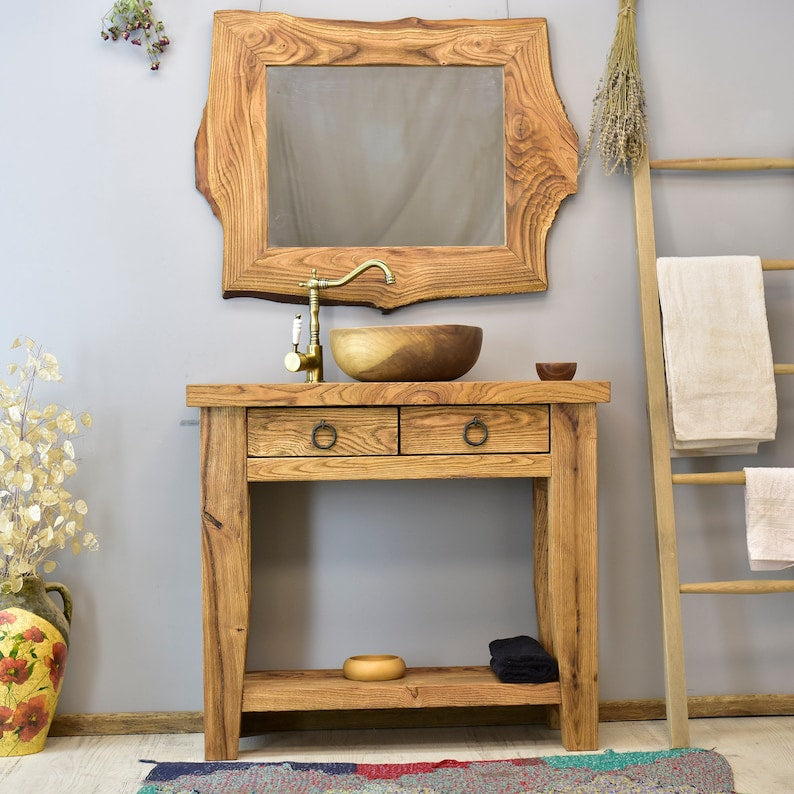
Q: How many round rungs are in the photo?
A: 5